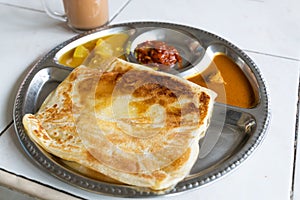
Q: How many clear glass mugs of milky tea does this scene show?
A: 1